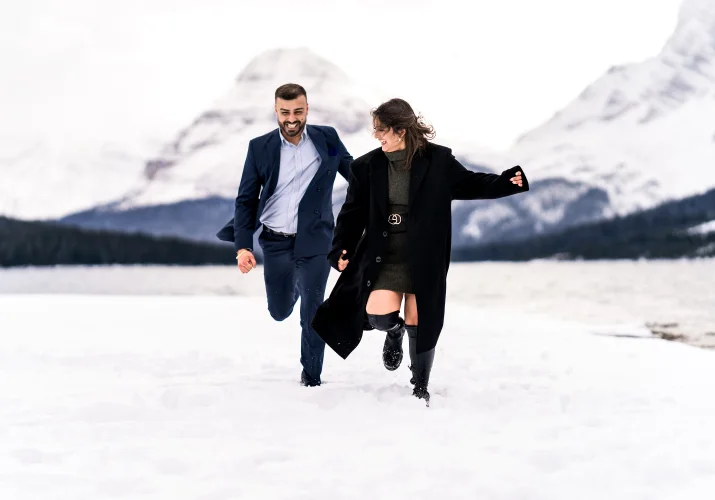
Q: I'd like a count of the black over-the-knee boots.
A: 2